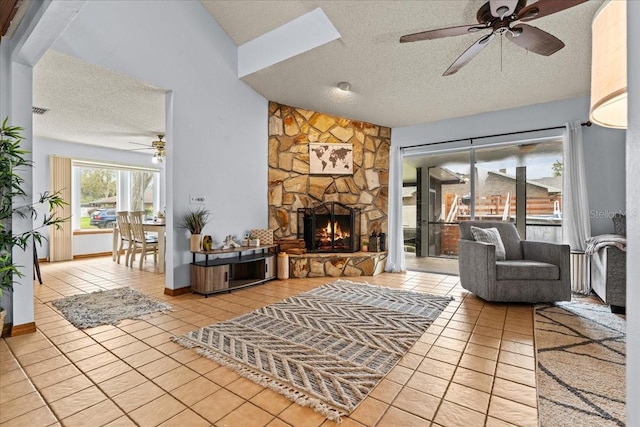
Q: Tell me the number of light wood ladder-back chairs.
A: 2